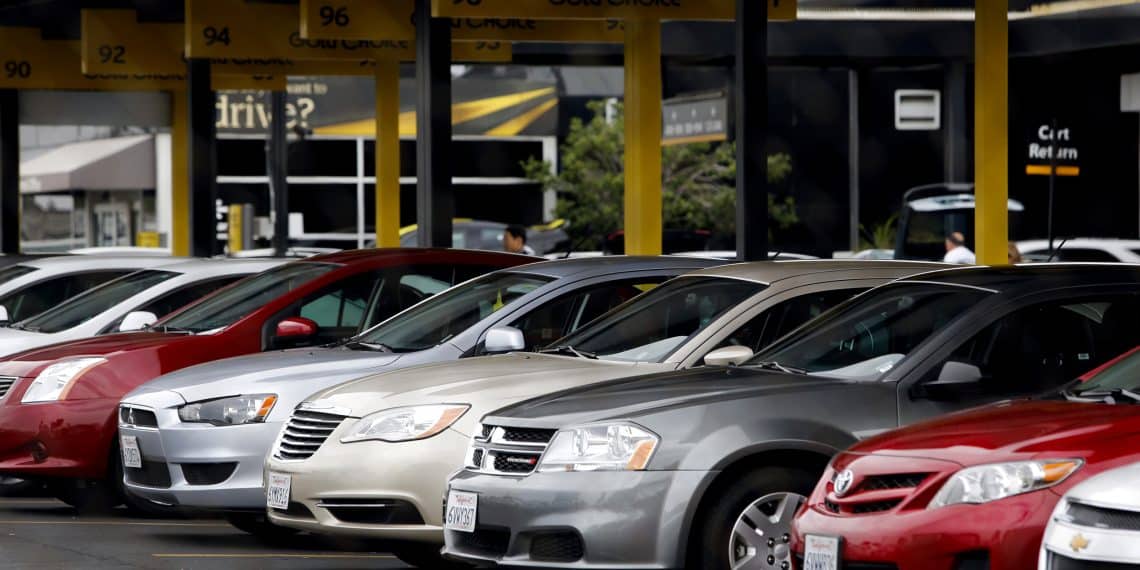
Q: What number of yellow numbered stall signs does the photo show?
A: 5